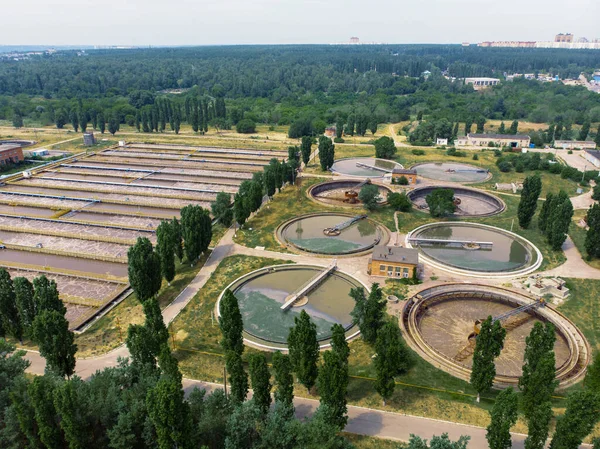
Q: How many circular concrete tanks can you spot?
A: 8